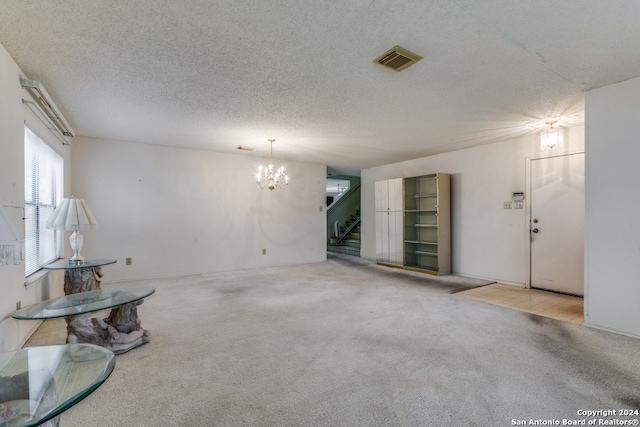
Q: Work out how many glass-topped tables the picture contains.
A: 3